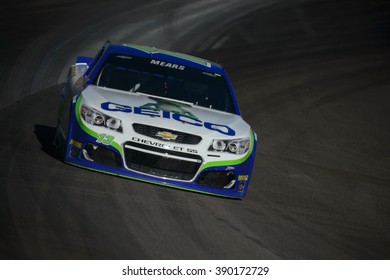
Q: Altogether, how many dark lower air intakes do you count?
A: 3